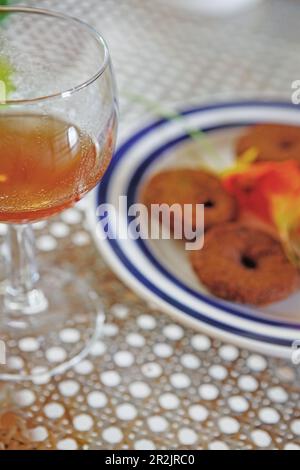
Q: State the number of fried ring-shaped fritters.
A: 3